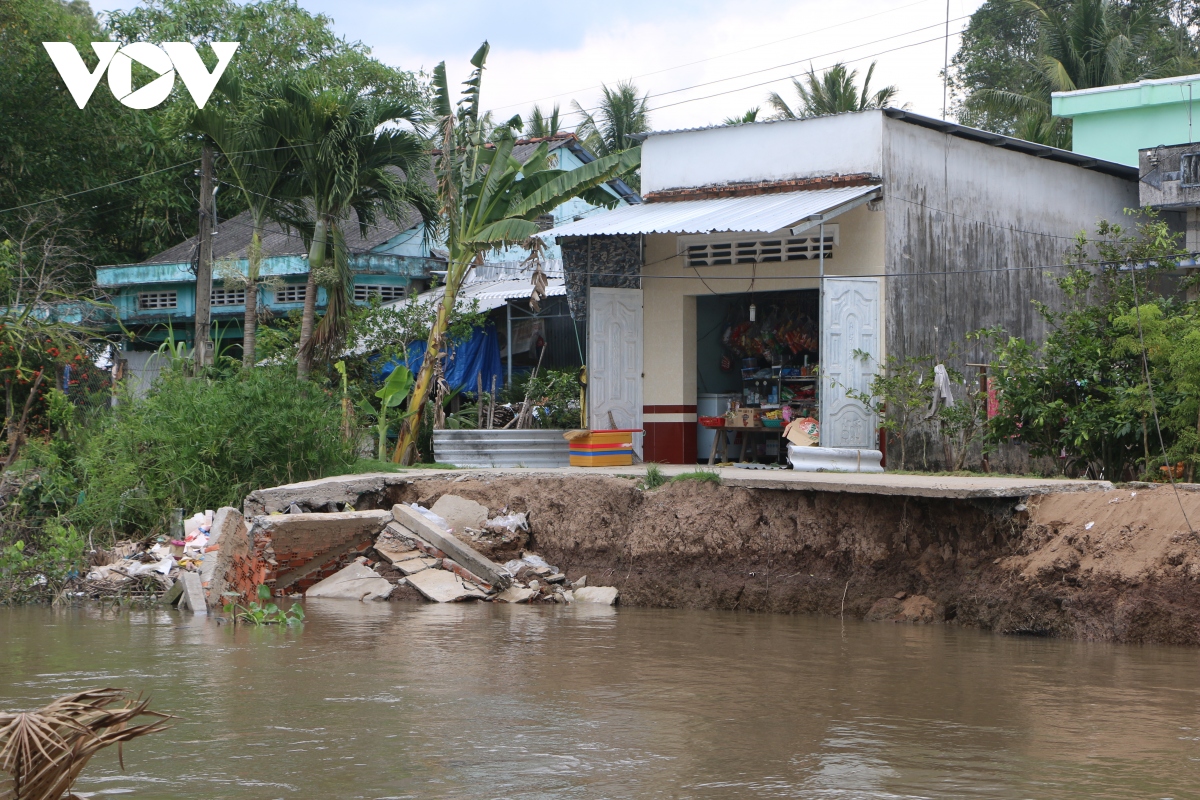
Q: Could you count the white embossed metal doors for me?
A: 2